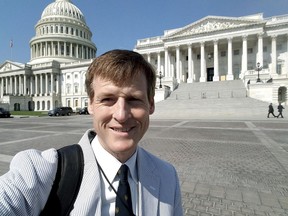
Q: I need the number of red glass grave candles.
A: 0